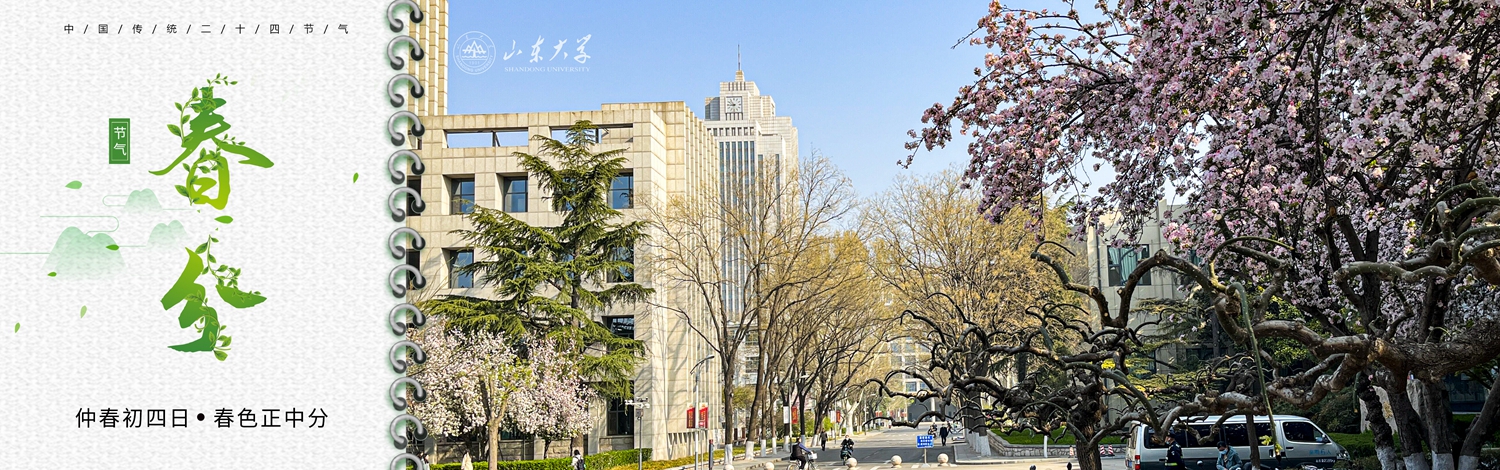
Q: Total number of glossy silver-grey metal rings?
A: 13